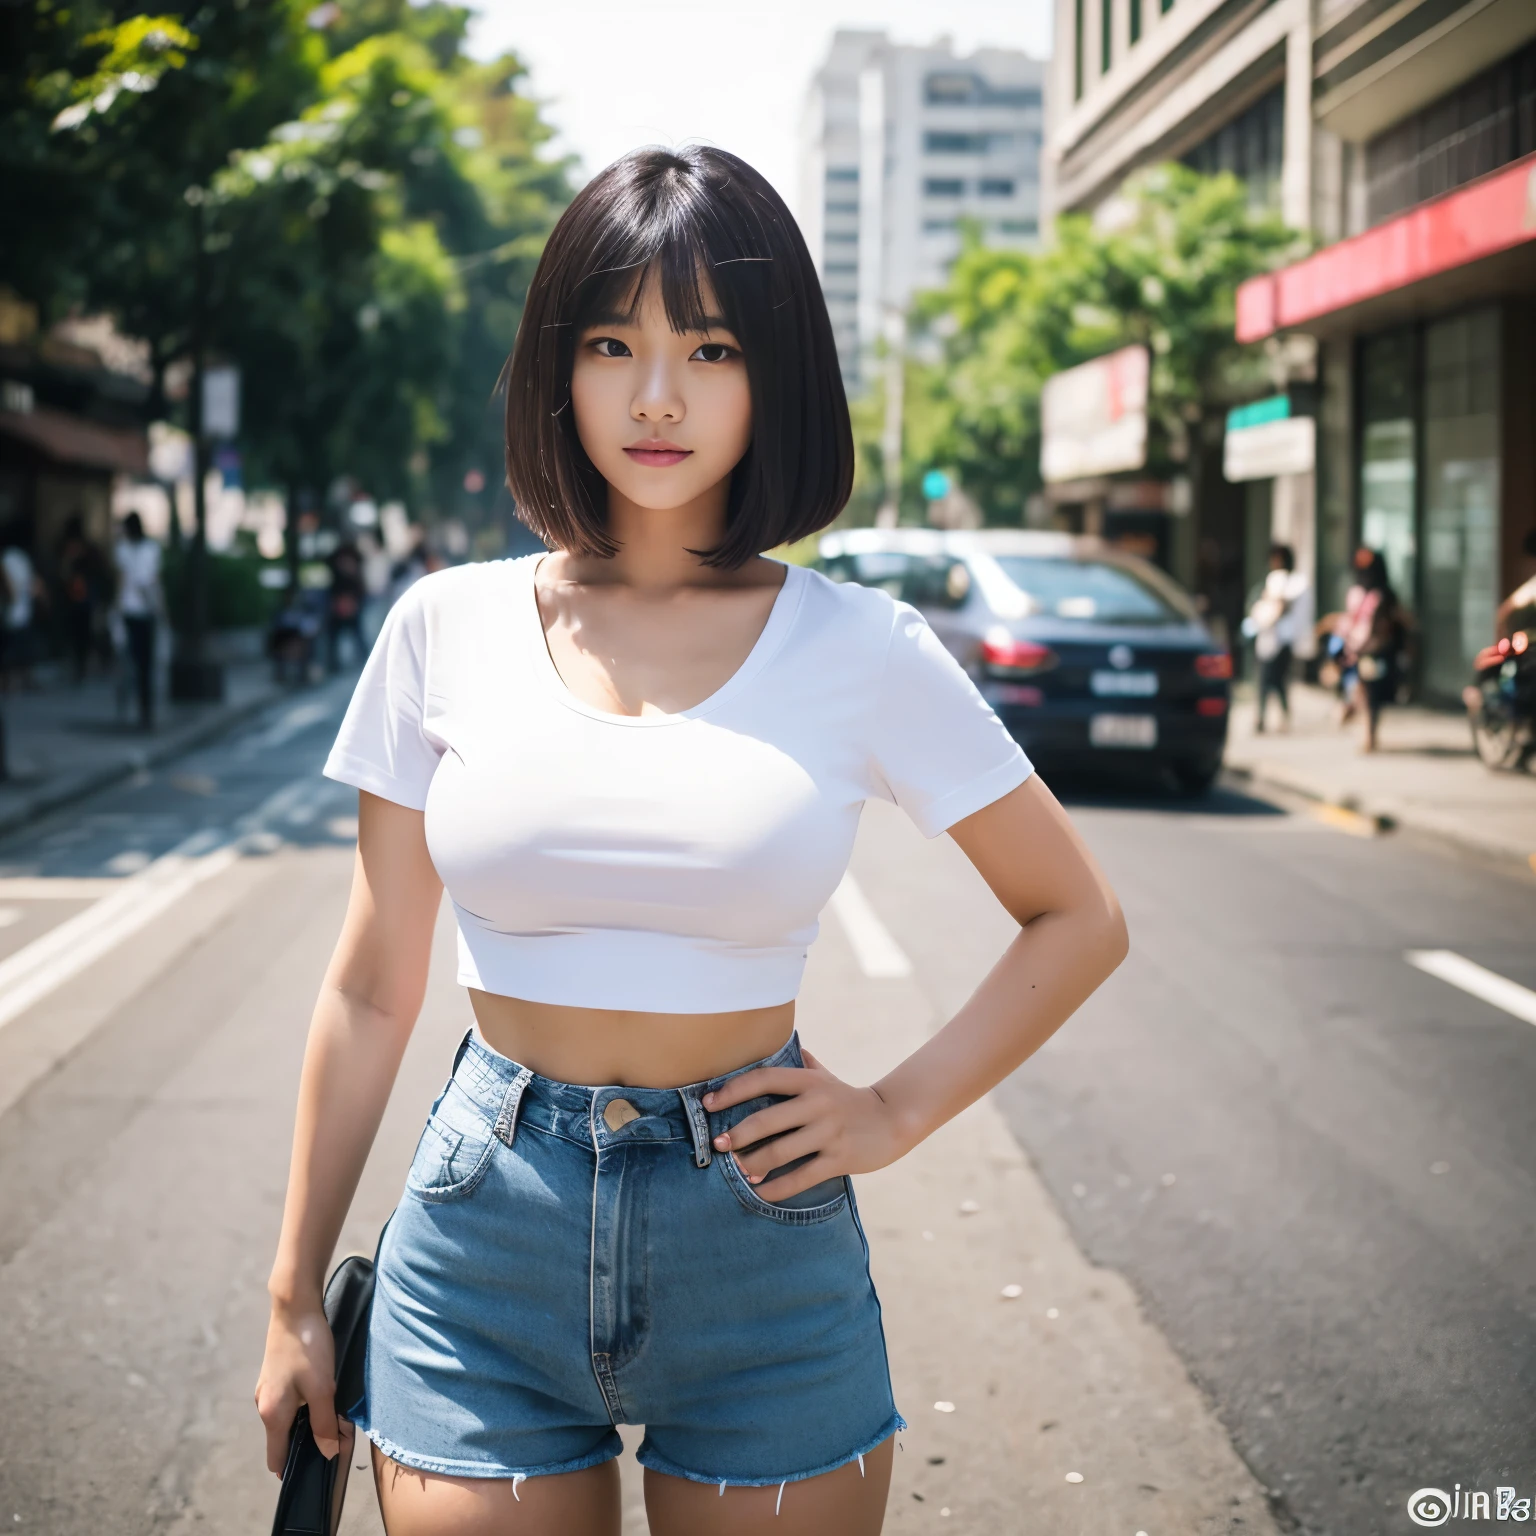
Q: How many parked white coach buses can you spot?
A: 0